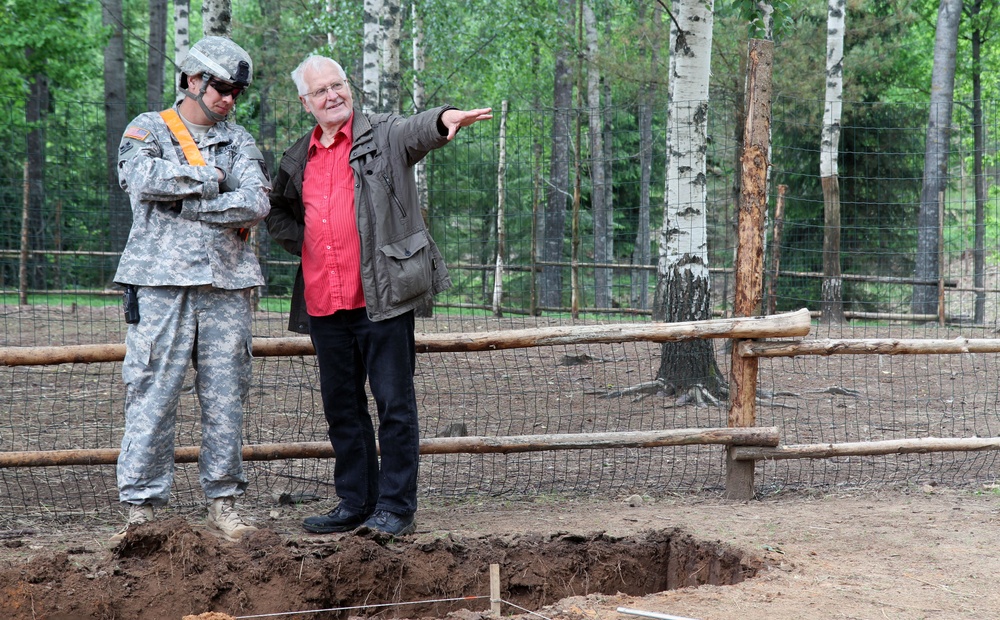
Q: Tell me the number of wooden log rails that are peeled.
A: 4